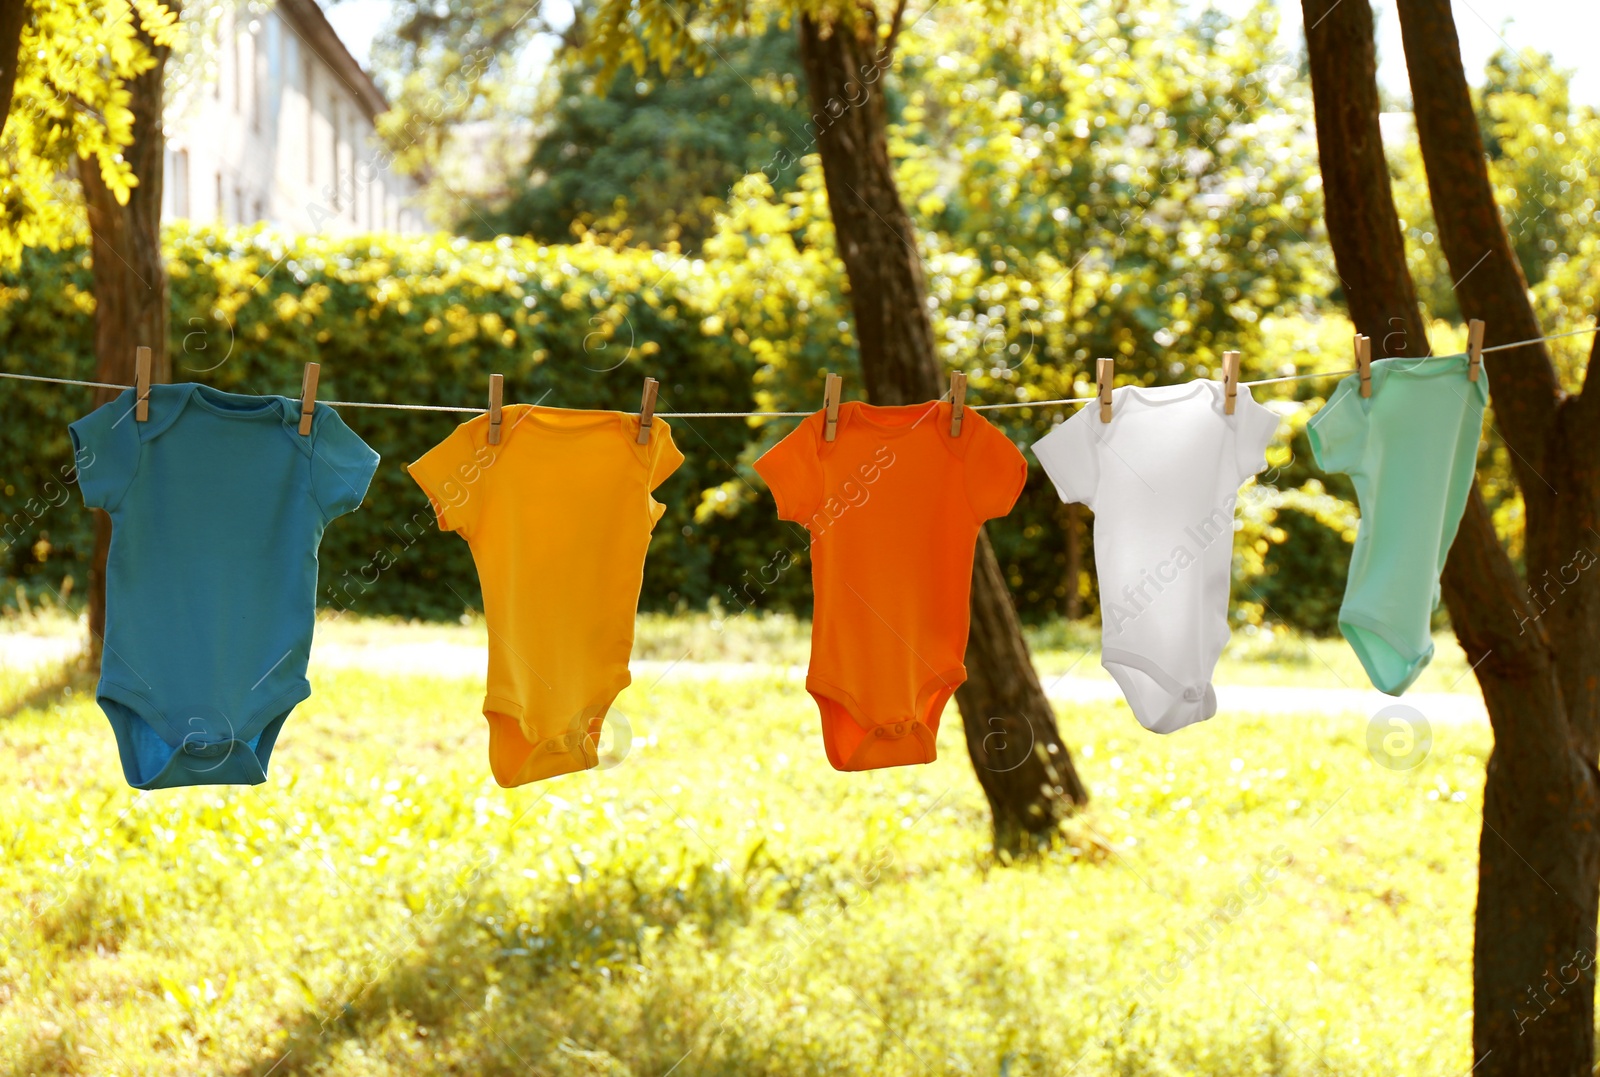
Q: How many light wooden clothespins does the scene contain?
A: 10